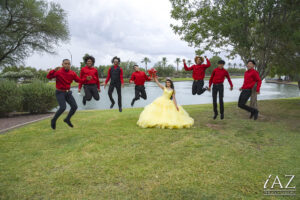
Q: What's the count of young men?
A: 7